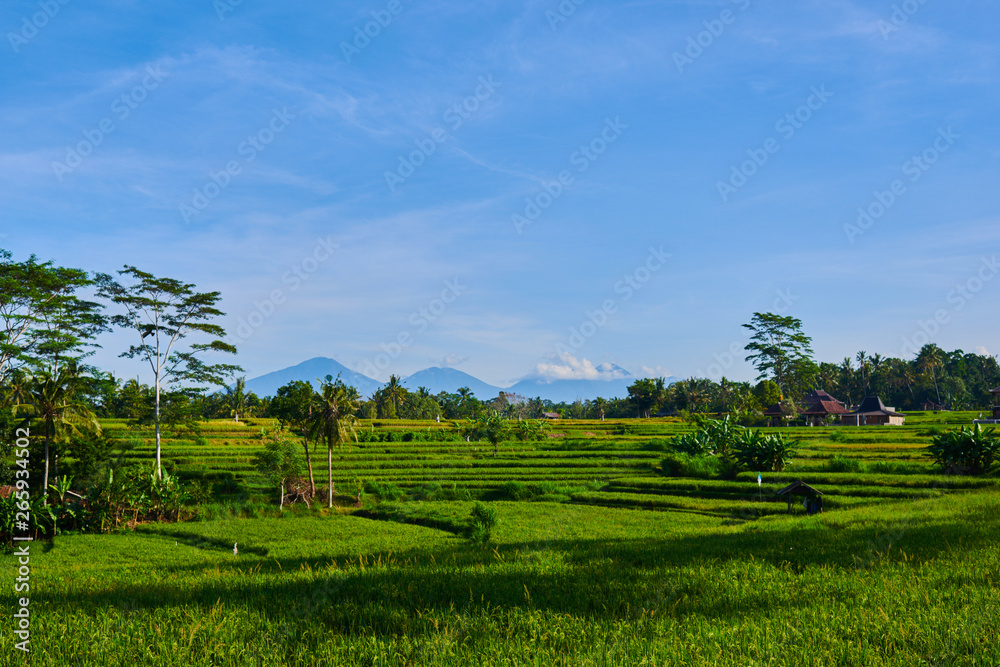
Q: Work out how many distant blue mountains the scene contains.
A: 3